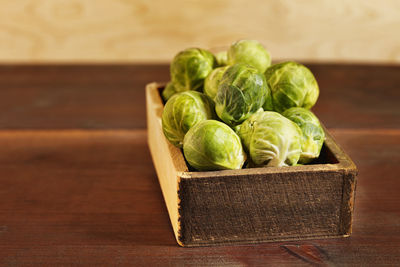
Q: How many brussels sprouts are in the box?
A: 11